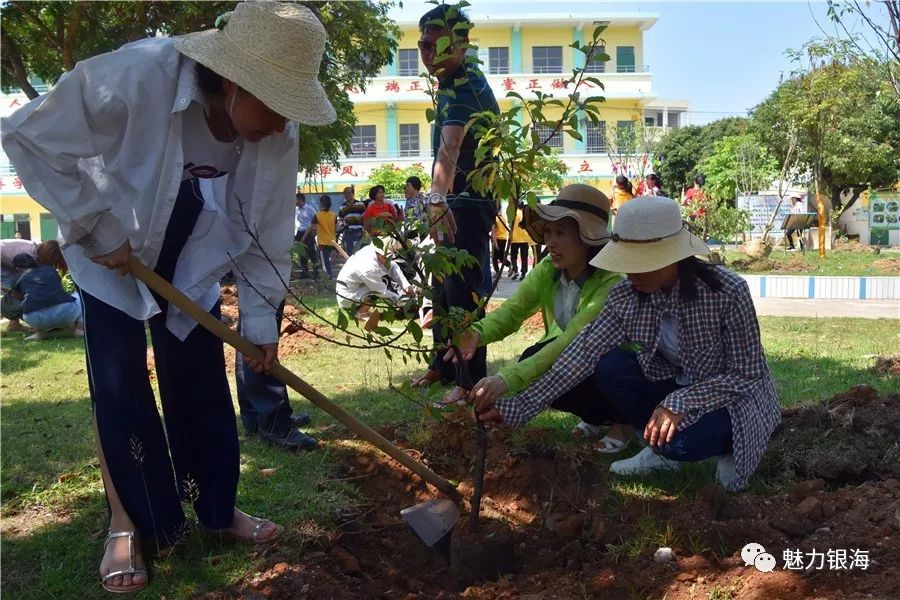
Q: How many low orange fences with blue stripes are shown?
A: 0